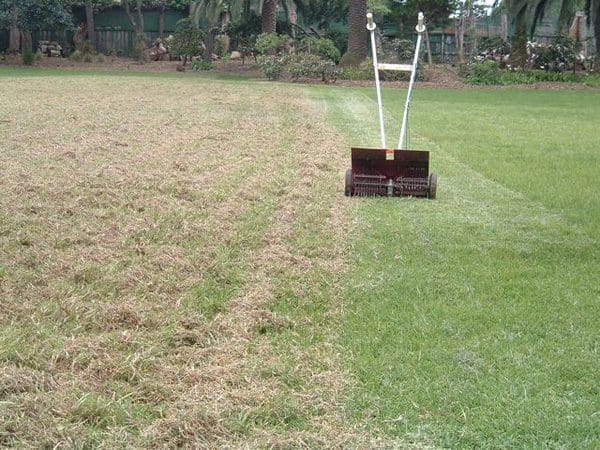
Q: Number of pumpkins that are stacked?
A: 0